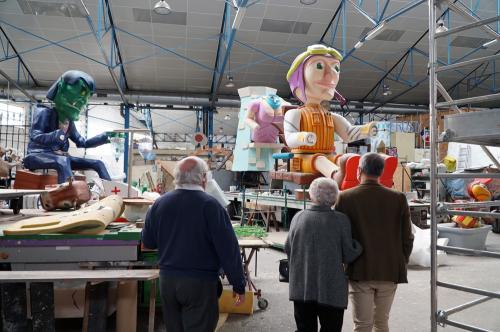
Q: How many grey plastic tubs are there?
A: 1